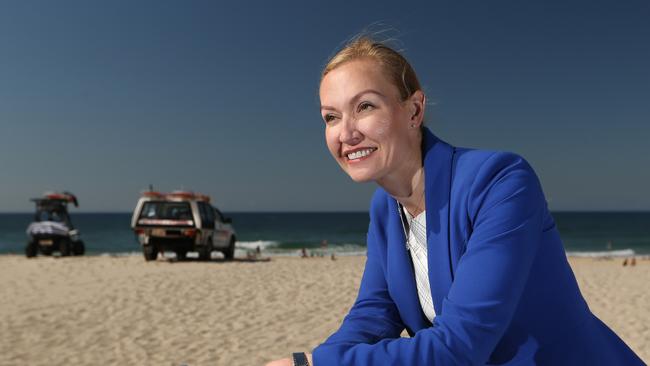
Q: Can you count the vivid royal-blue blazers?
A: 1